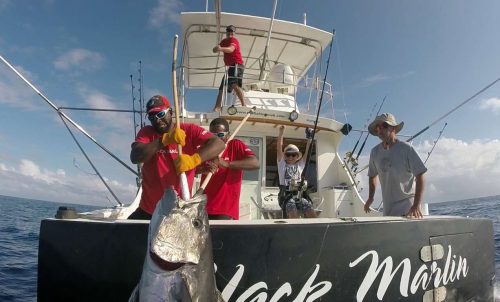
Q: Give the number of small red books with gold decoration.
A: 0